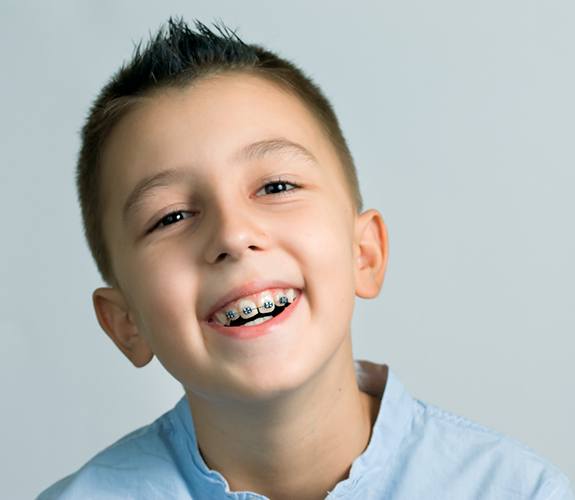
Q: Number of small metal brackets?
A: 4